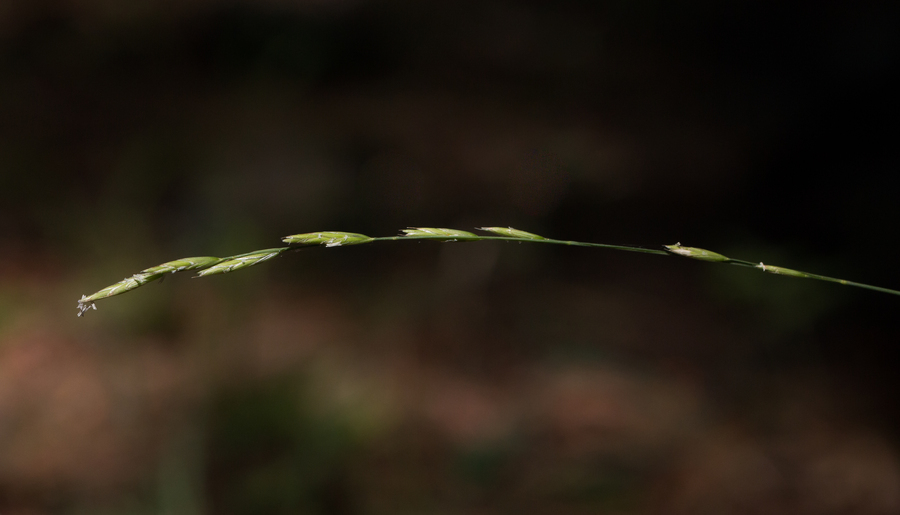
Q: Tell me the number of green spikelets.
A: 8